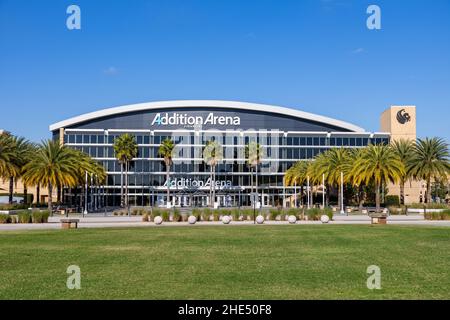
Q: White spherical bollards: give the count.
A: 6